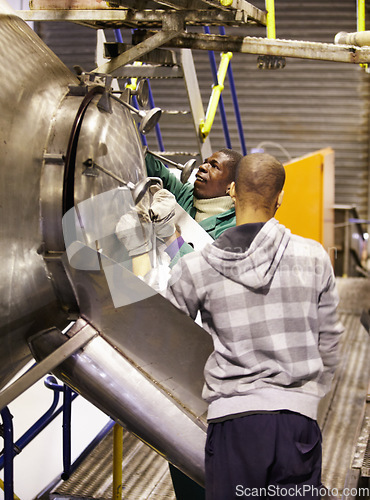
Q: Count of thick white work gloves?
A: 2